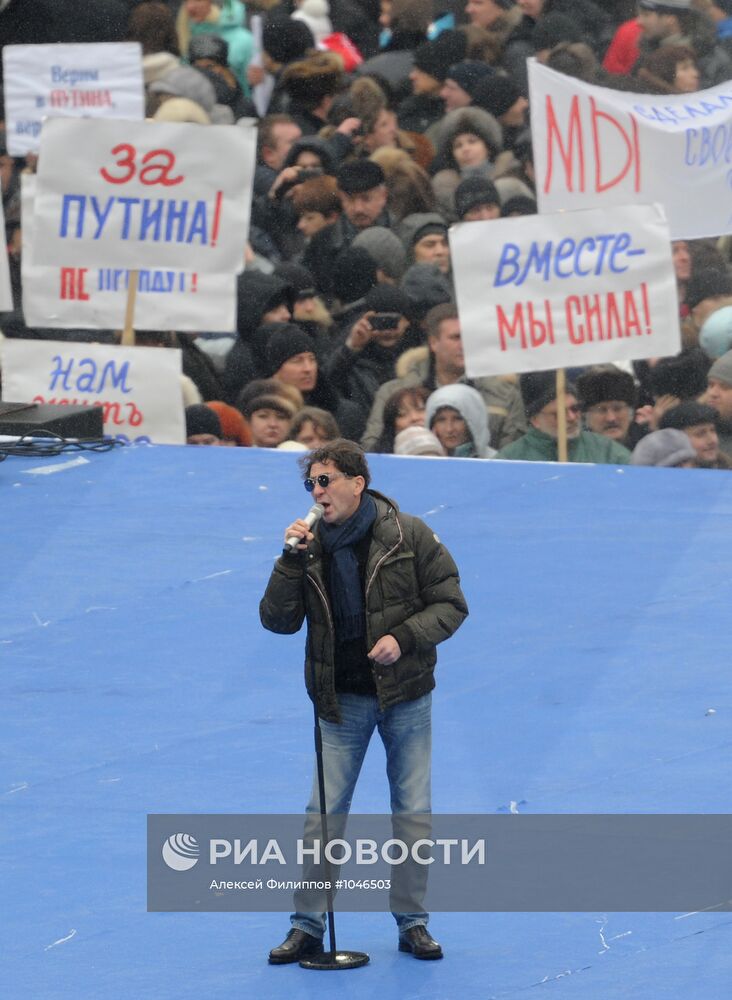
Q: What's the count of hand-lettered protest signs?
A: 6